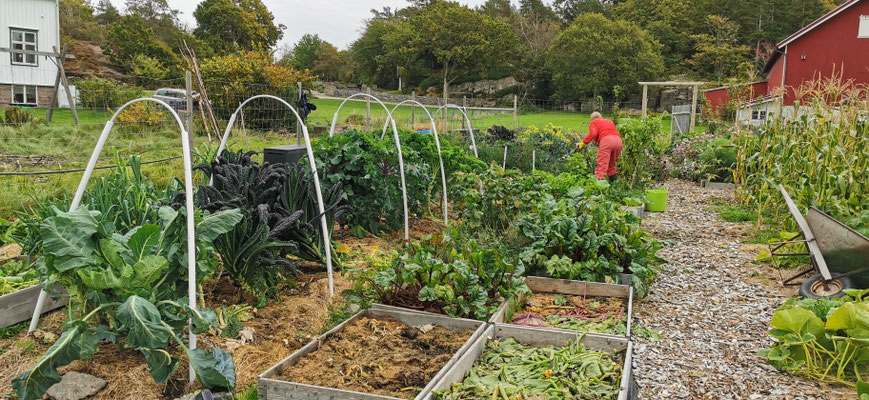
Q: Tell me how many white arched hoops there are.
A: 5